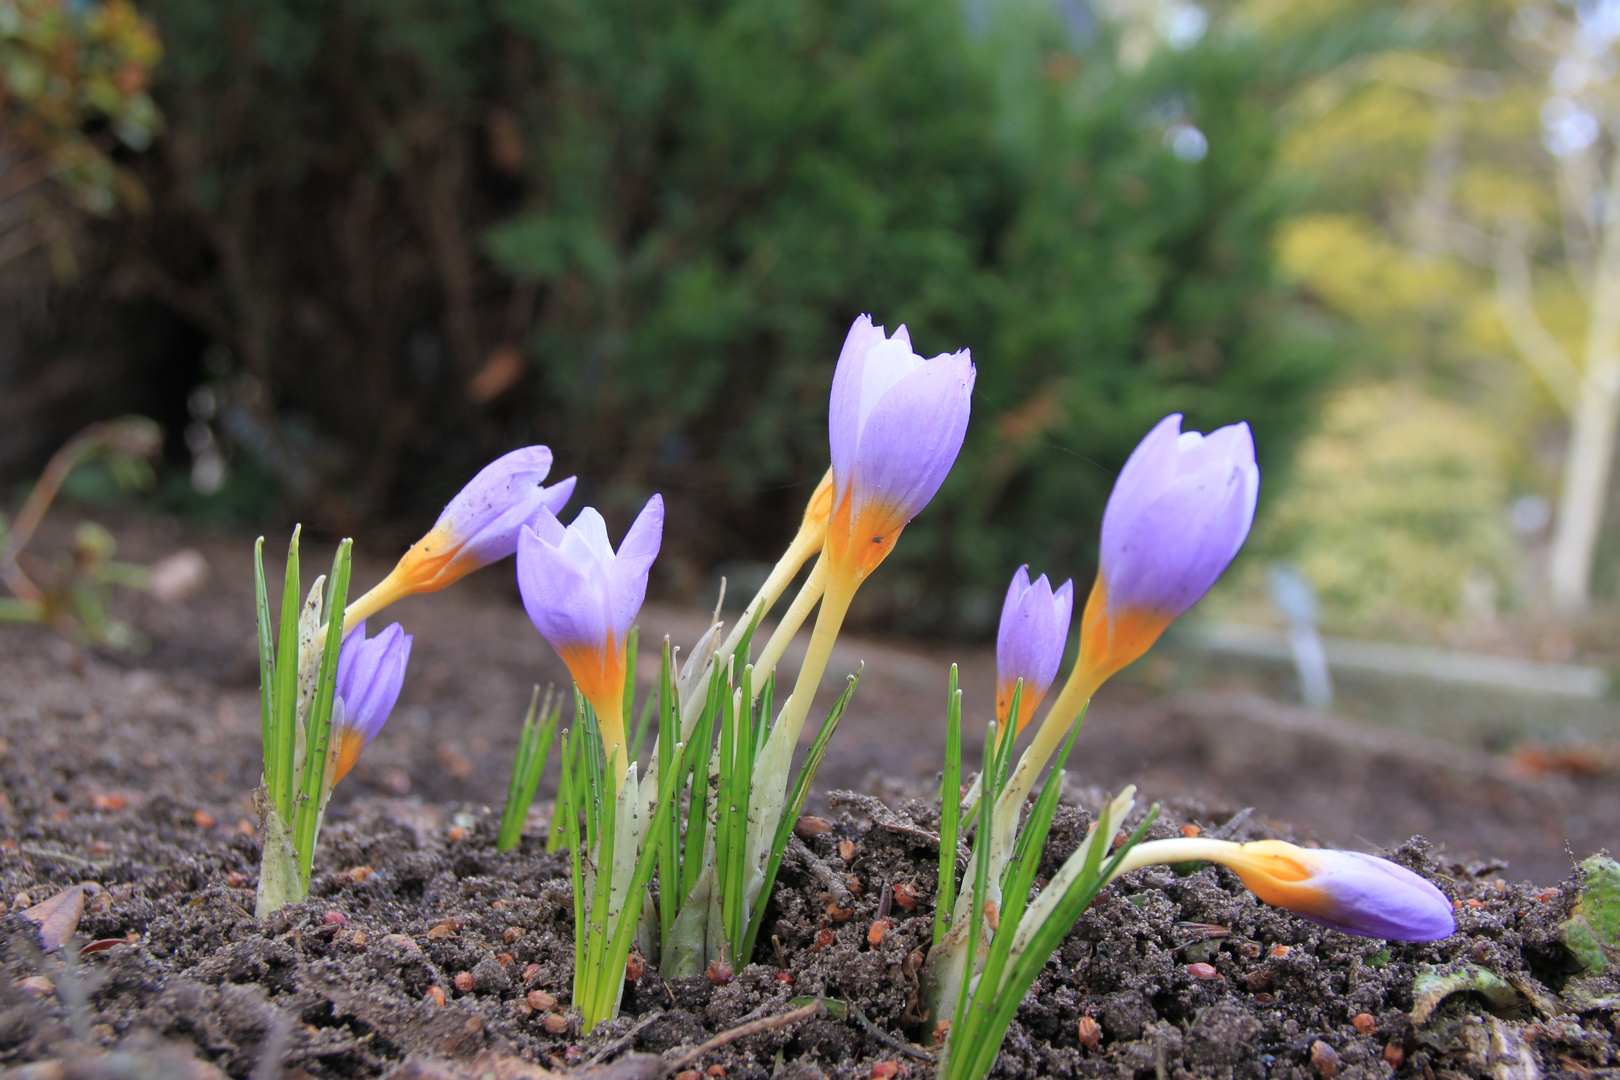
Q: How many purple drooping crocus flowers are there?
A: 1